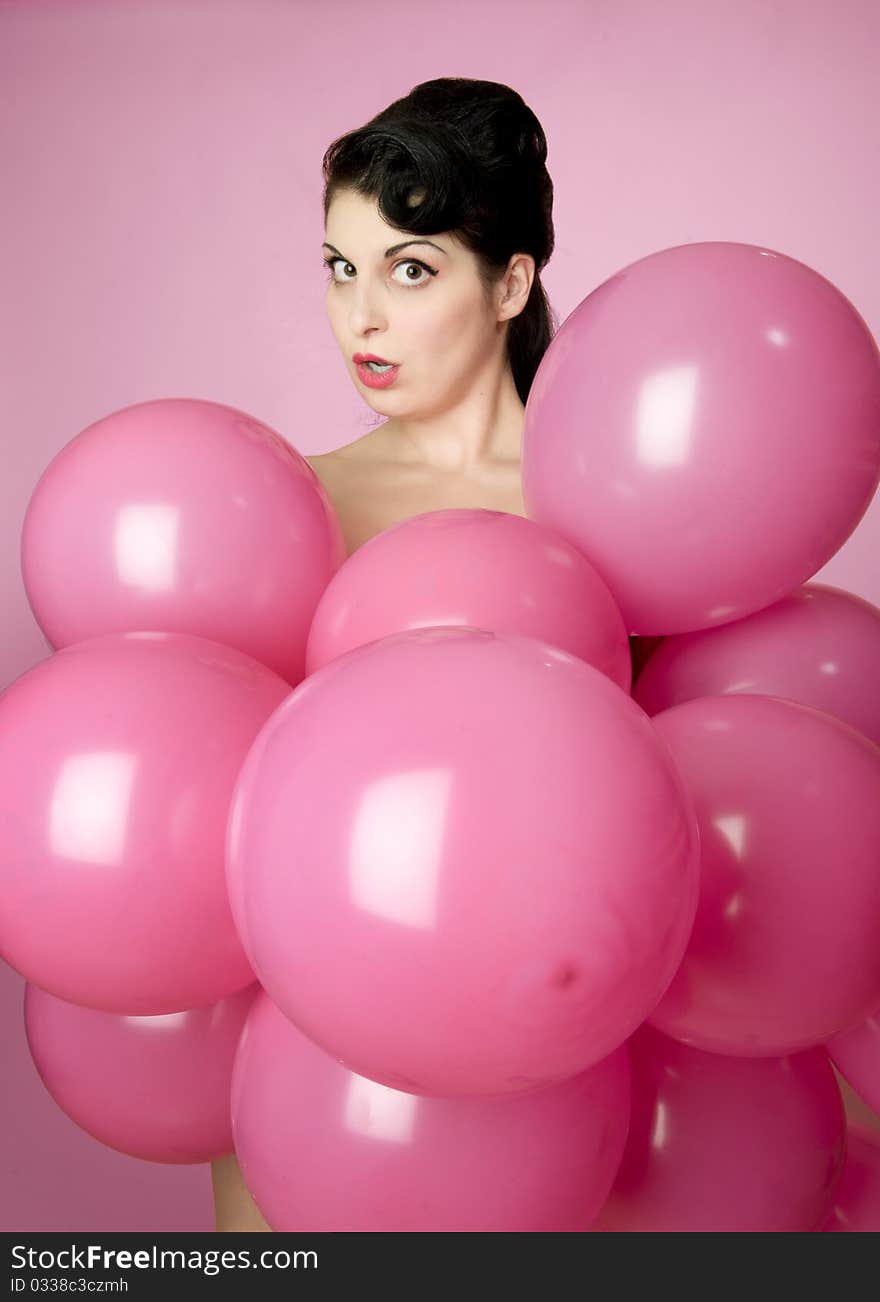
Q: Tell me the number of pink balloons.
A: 12